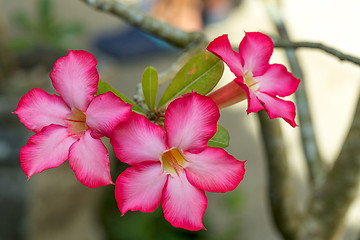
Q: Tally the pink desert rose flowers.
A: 3